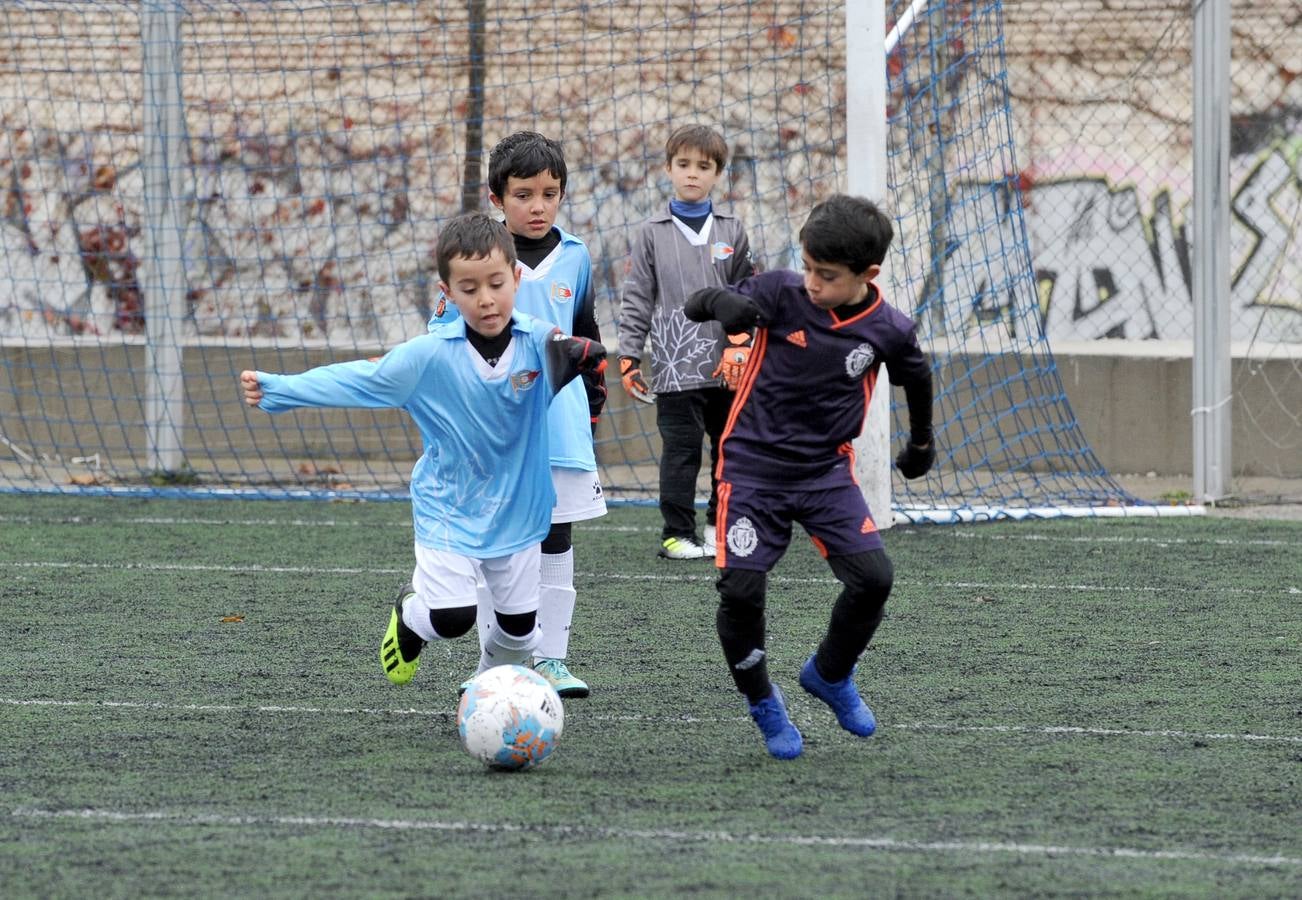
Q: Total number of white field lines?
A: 4